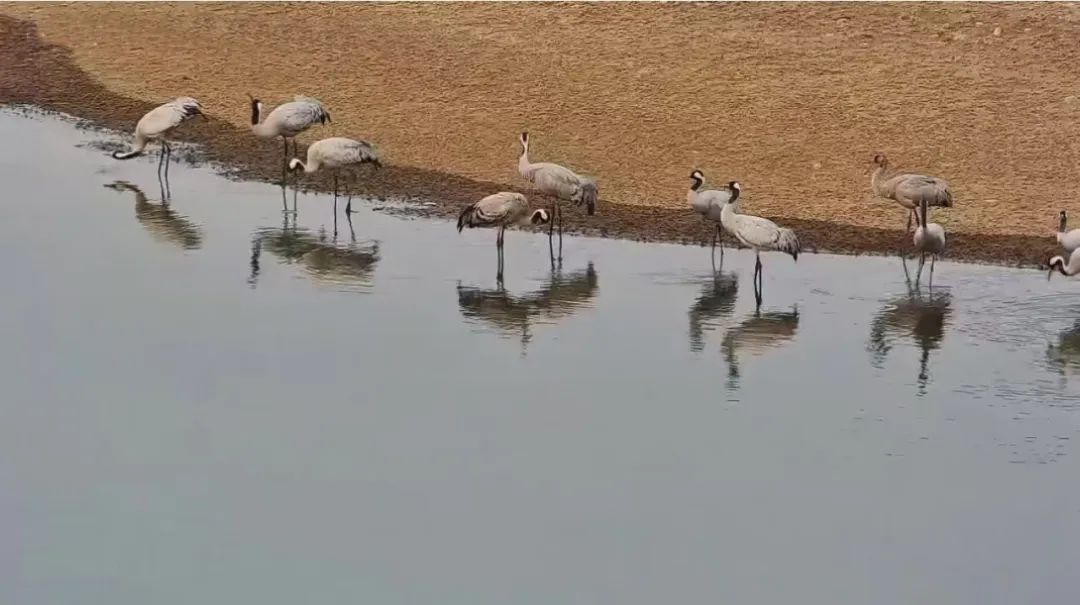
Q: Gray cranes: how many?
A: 11